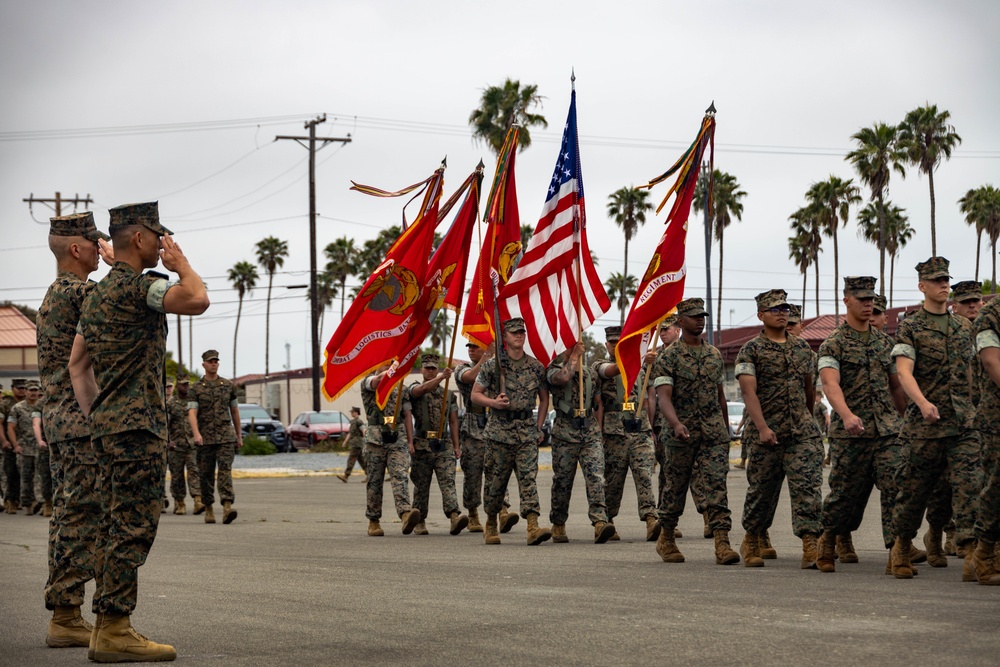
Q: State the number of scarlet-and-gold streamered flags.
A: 4